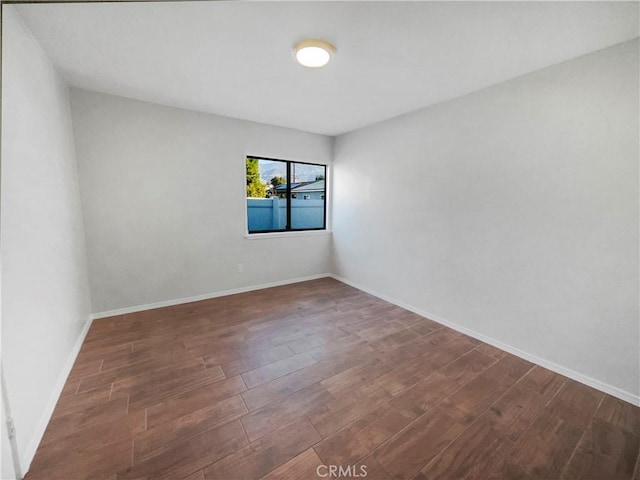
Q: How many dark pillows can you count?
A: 0